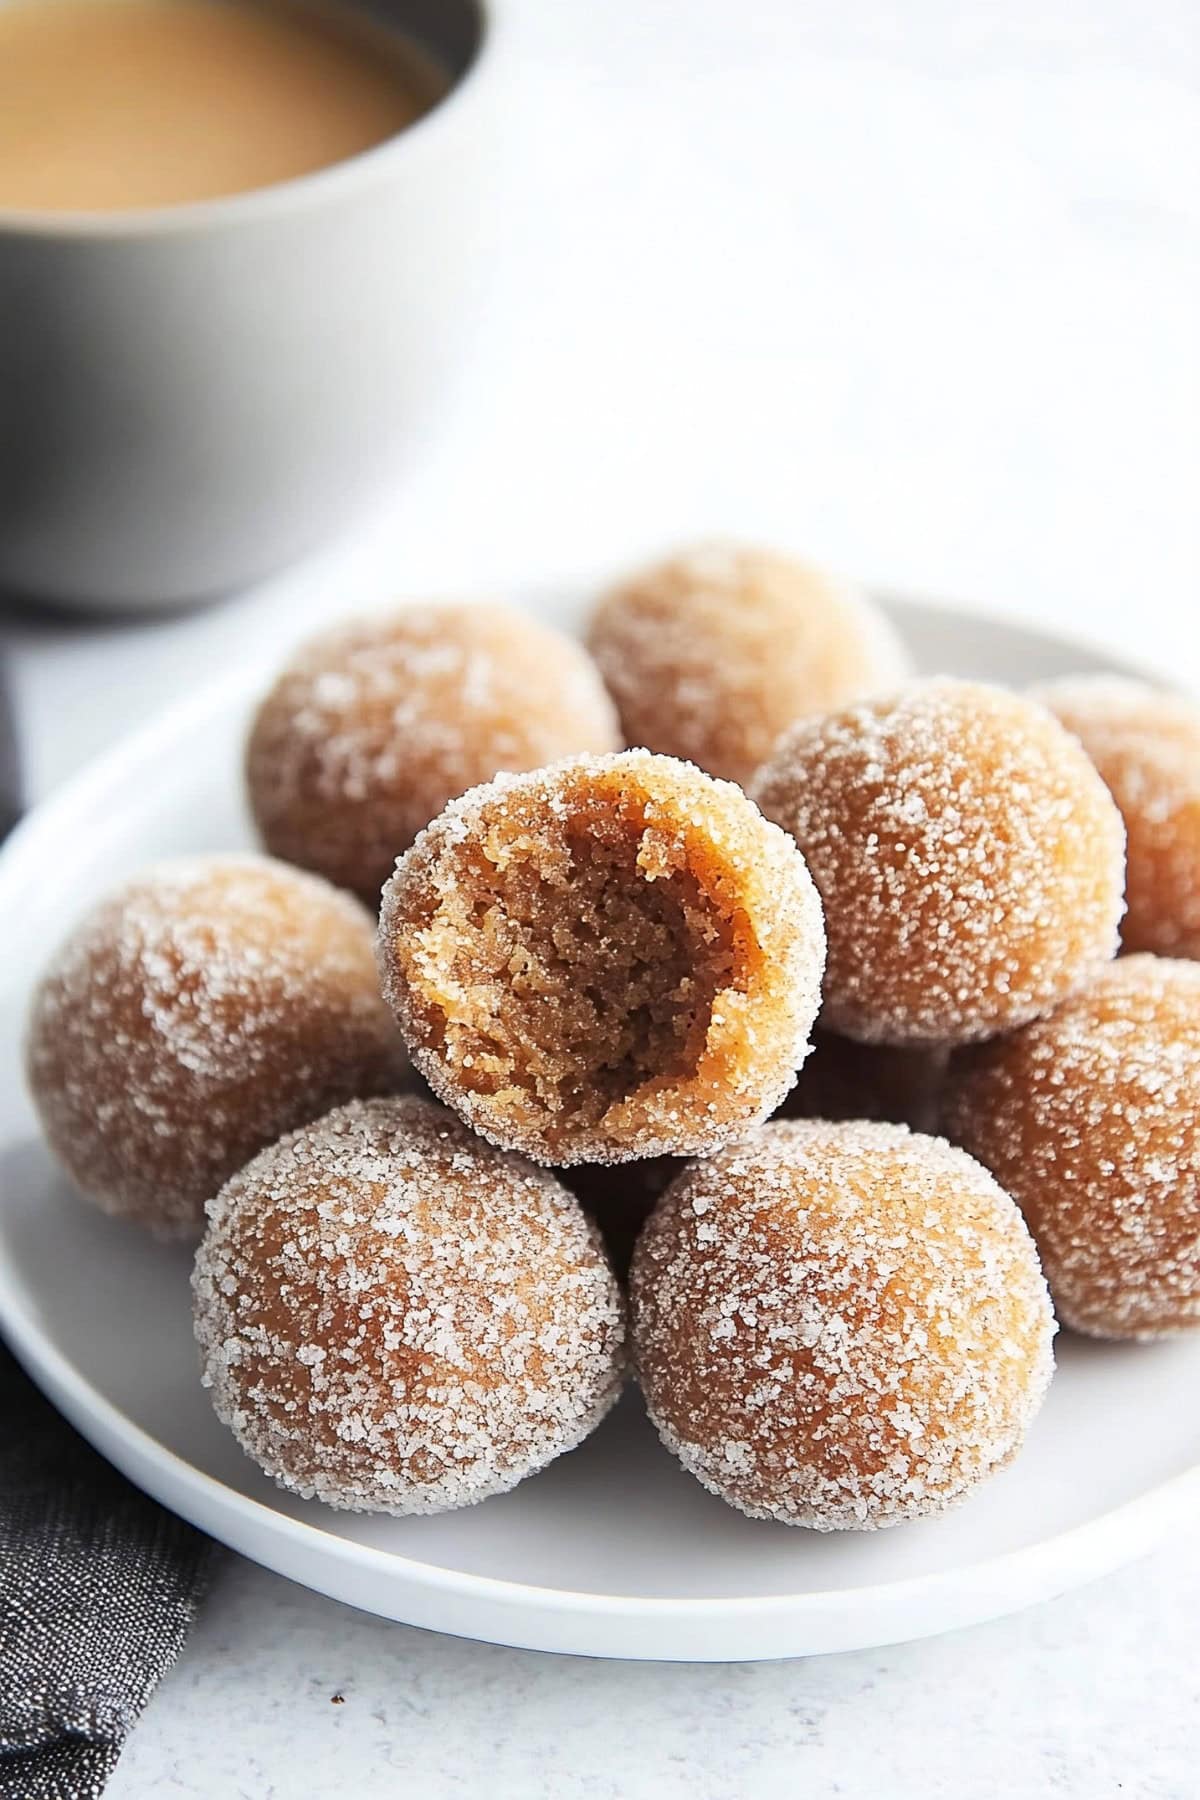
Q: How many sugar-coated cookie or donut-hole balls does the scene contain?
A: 9